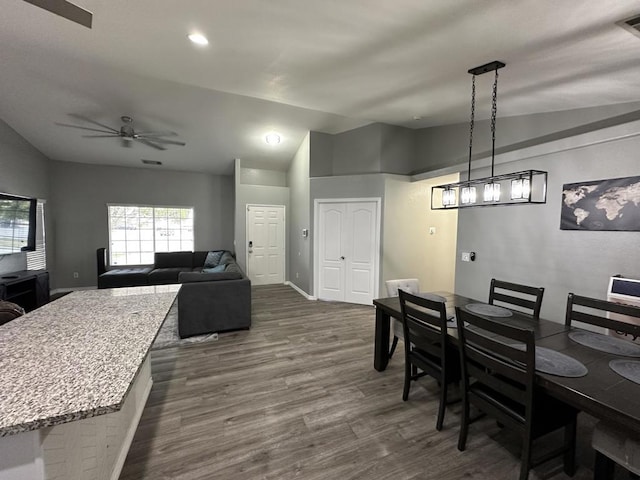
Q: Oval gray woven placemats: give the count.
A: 6